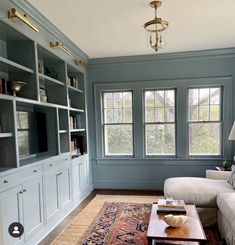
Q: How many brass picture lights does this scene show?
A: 3